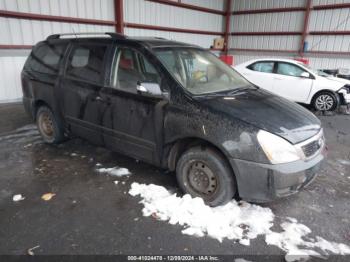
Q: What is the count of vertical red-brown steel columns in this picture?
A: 3